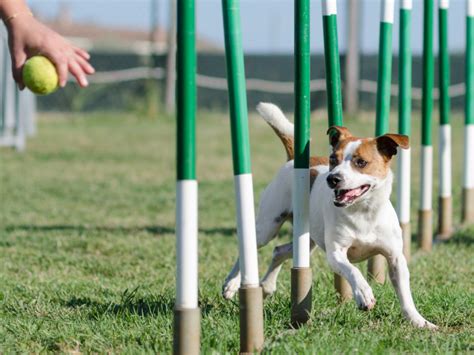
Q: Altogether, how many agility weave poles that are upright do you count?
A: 9